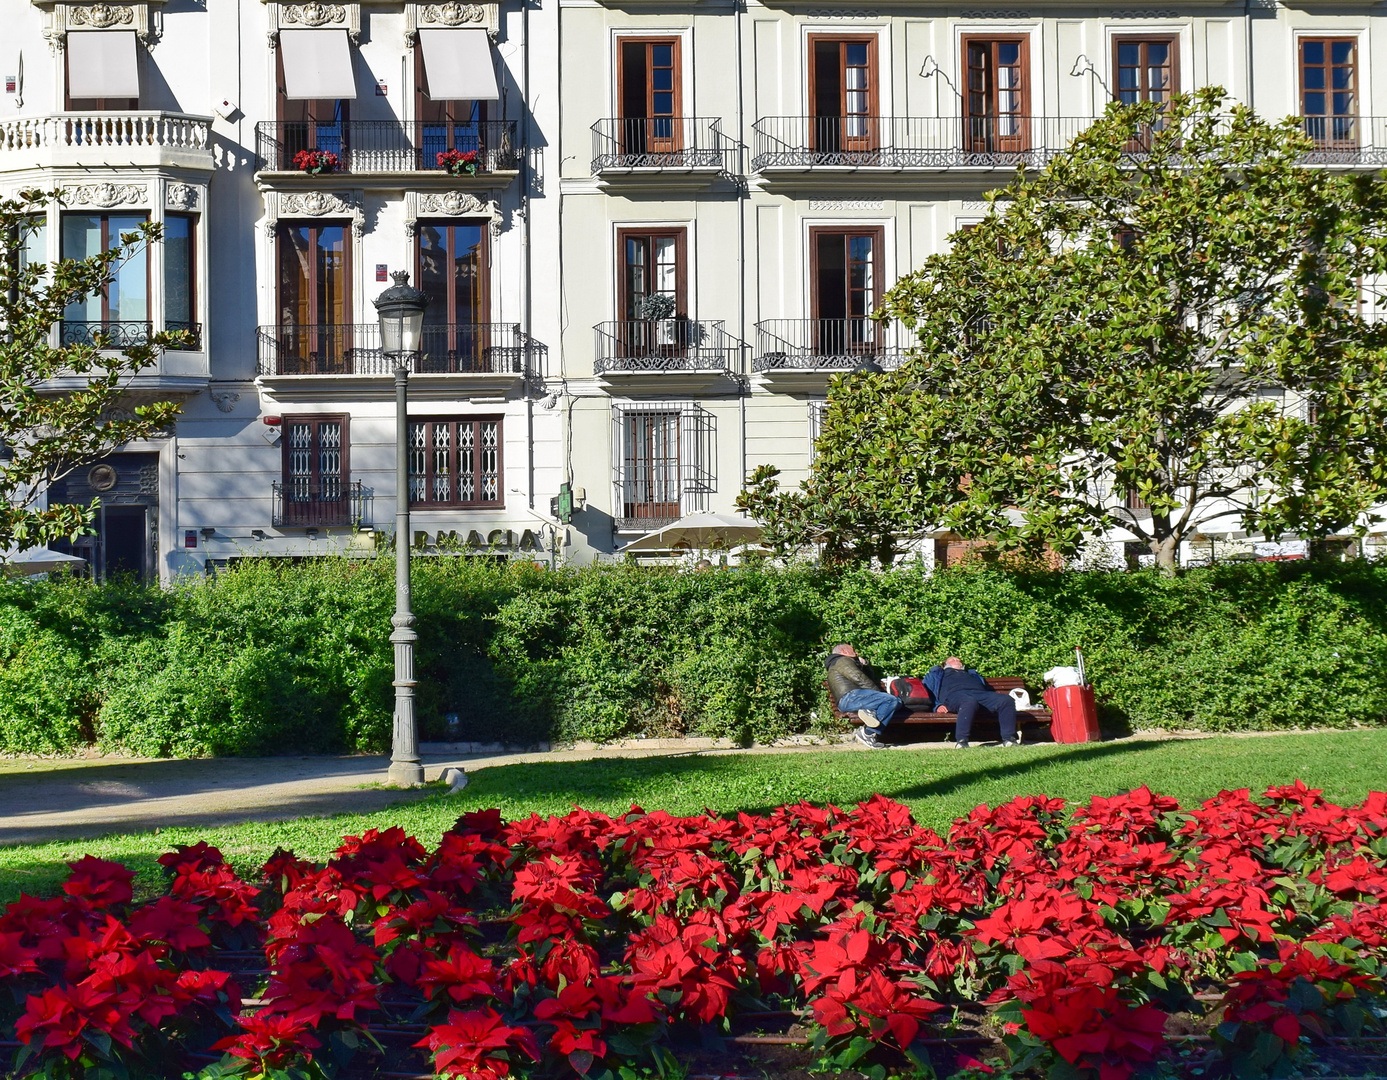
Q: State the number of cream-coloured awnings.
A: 3